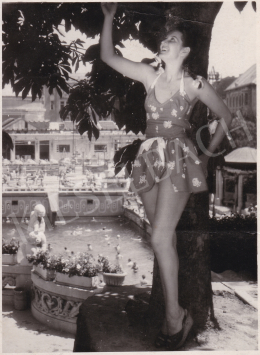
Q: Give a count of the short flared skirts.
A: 1